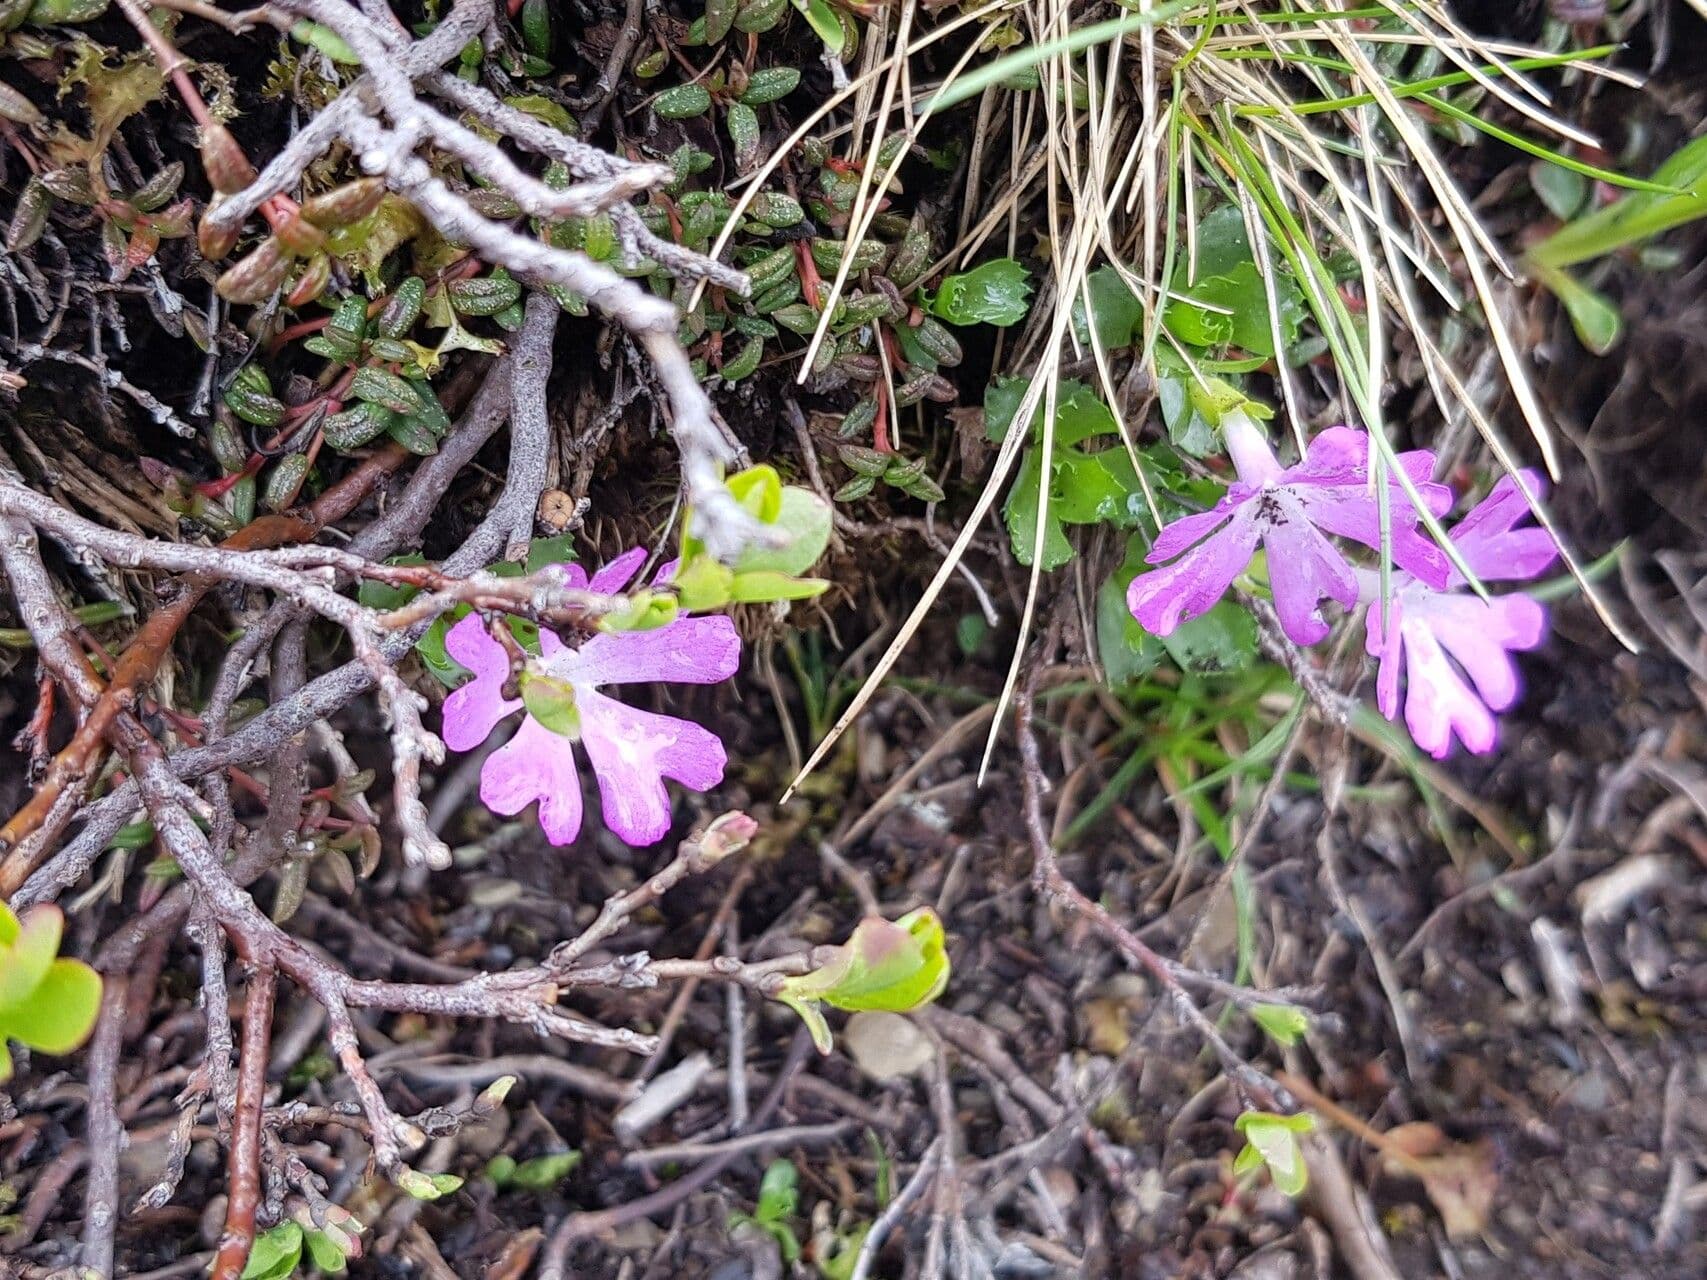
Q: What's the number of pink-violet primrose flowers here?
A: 3